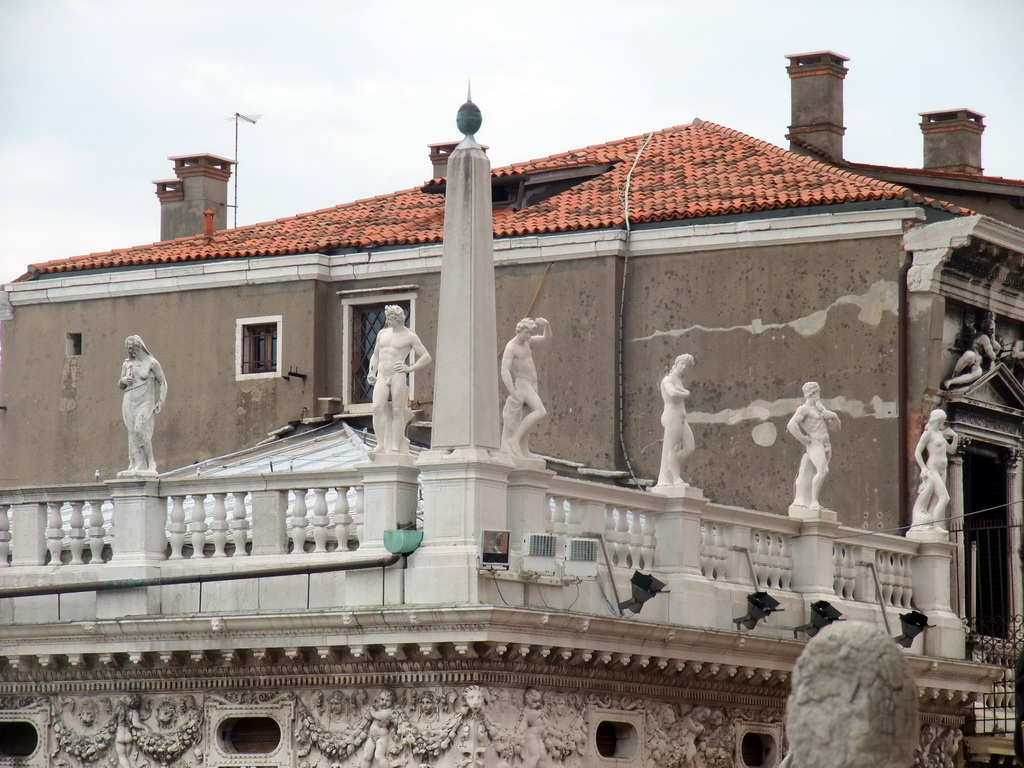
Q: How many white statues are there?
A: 6